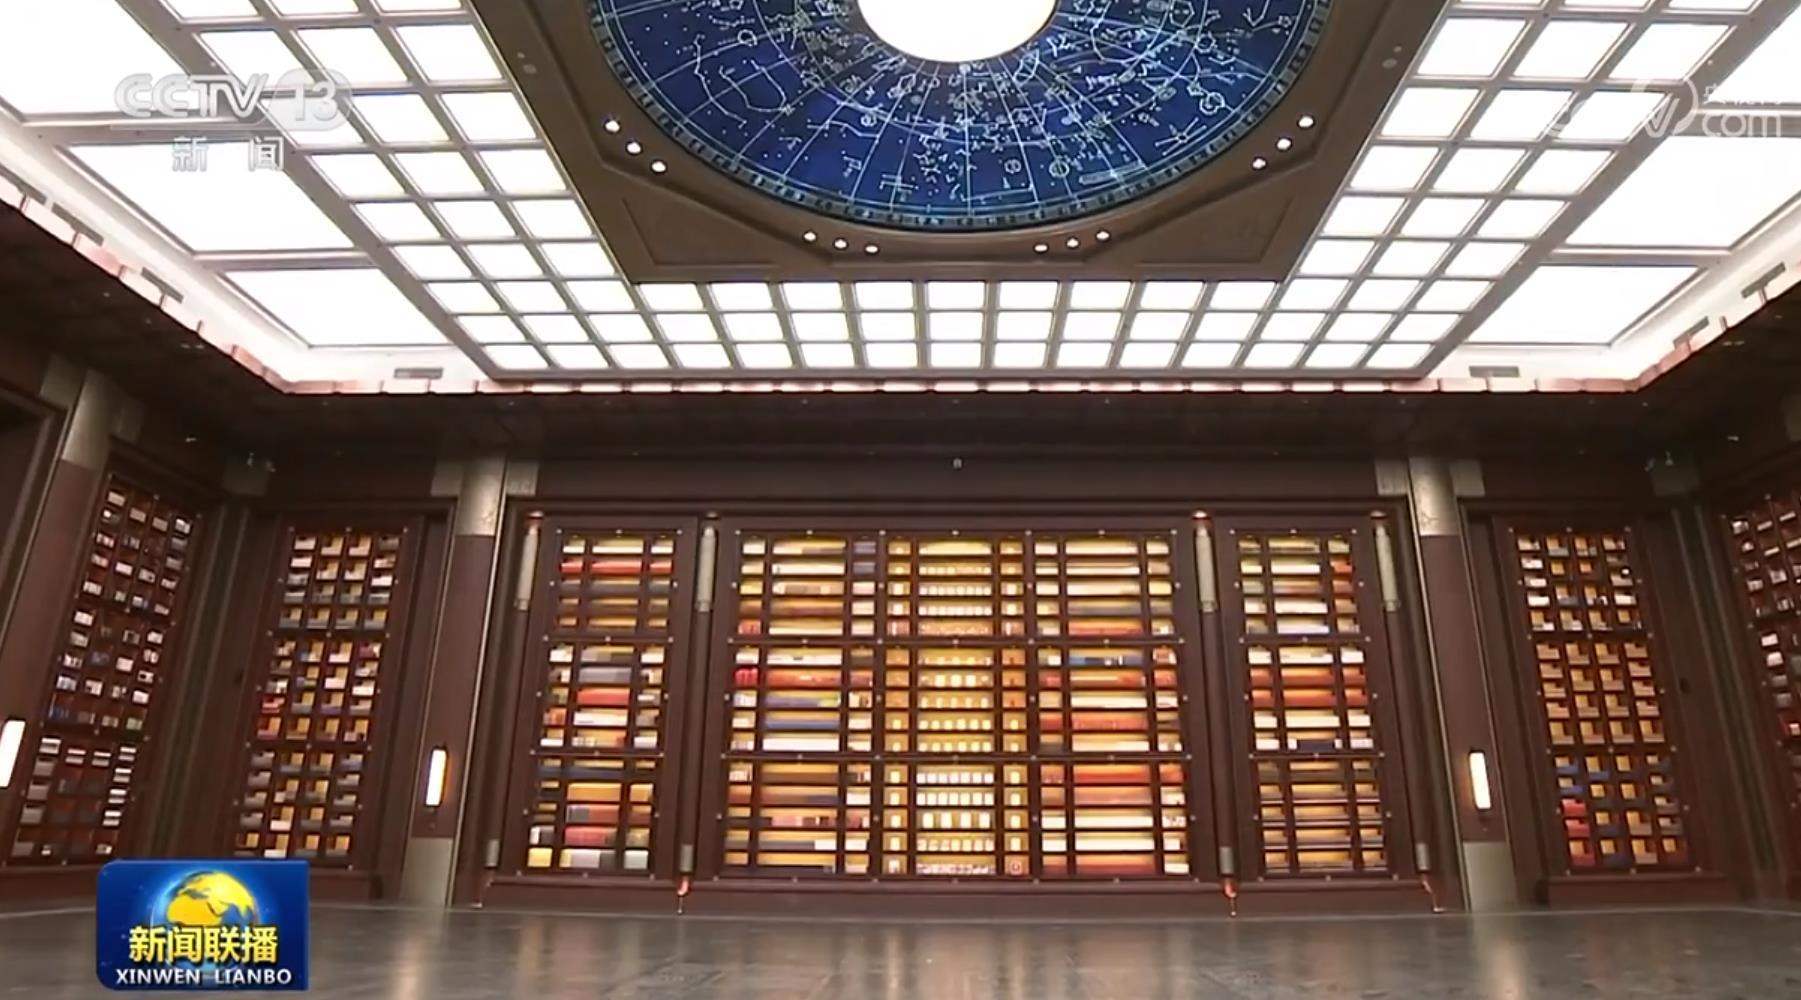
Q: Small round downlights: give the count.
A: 12